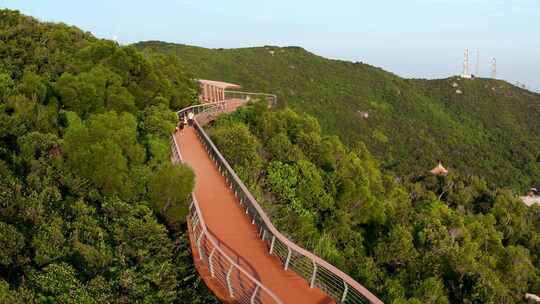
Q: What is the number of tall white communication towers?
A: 3